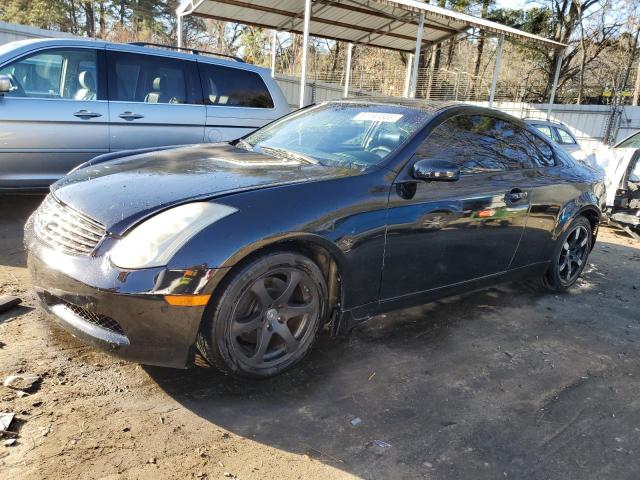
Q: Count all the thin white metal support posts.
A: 8